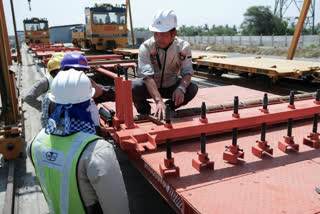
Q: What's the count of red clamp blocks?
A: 6